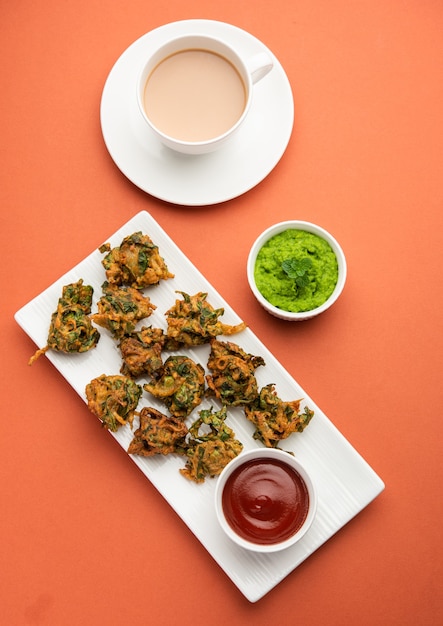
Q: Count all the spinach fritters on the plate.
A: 11